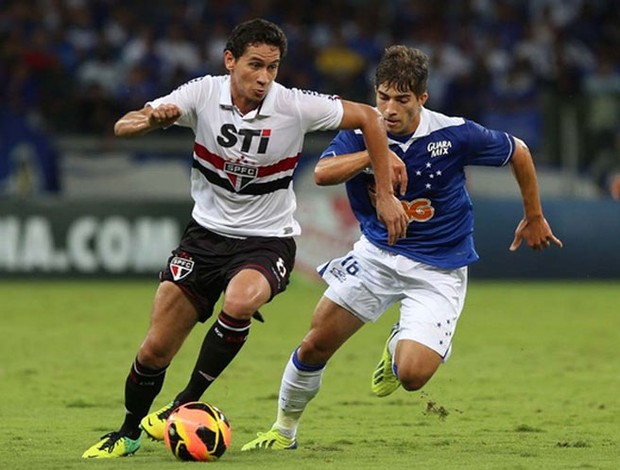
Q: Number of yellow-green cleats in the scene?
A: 4